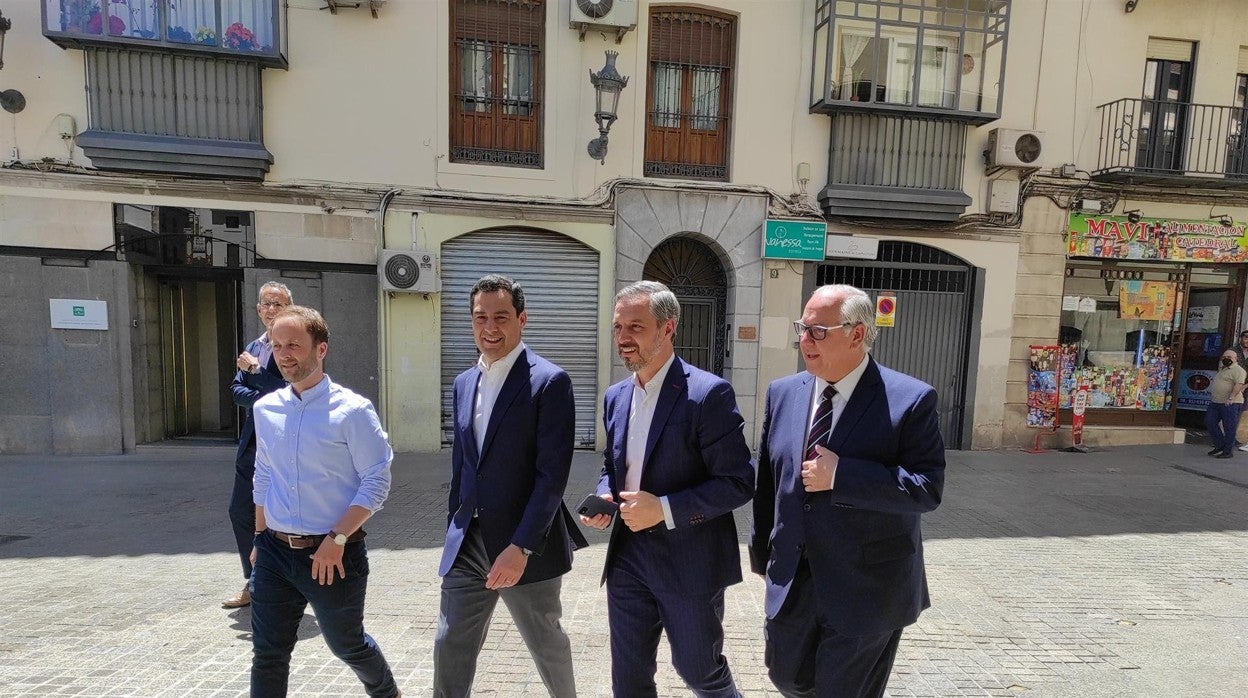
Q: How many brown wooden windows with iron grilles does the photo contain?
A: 2